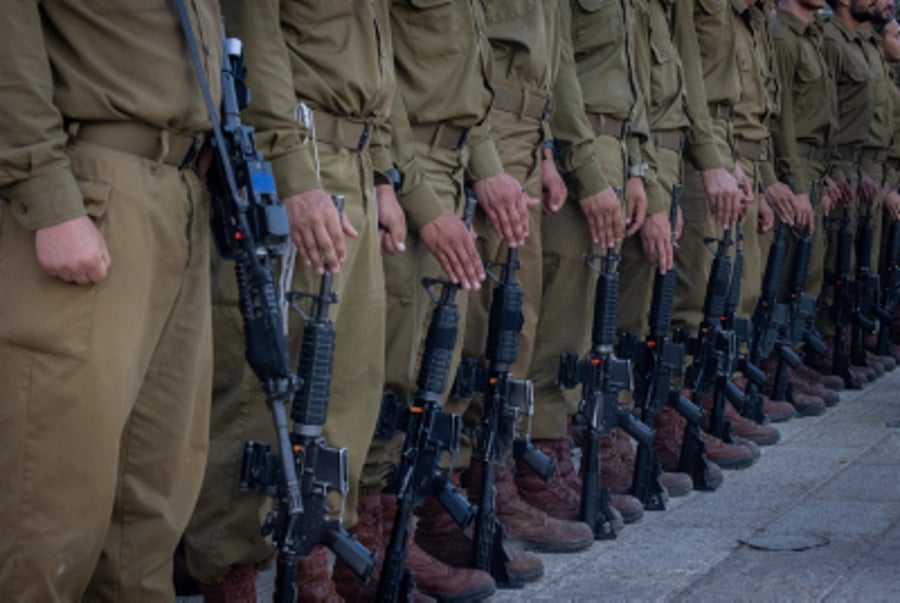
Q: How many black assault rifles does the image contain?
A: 13